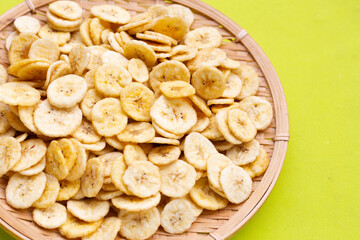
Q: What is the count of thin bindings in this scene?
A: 4